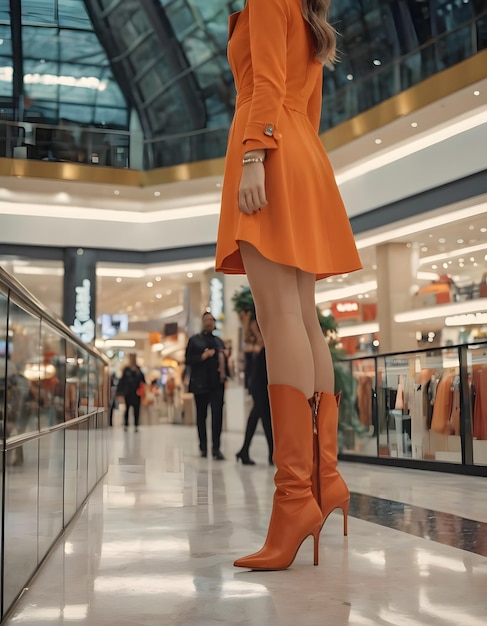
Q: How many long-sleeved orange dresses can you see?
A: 1